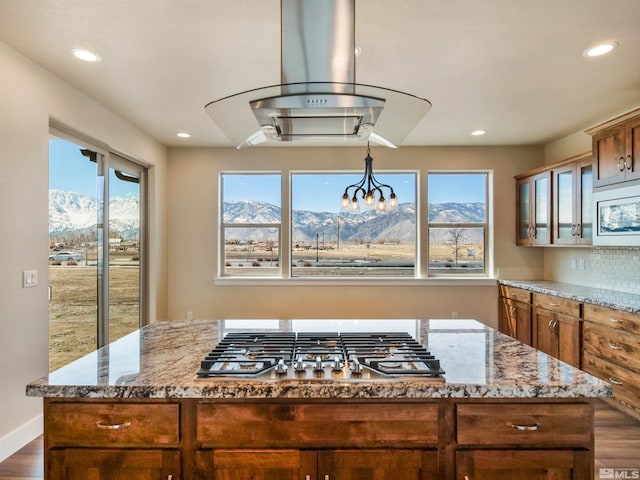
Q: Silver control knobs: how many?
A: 5